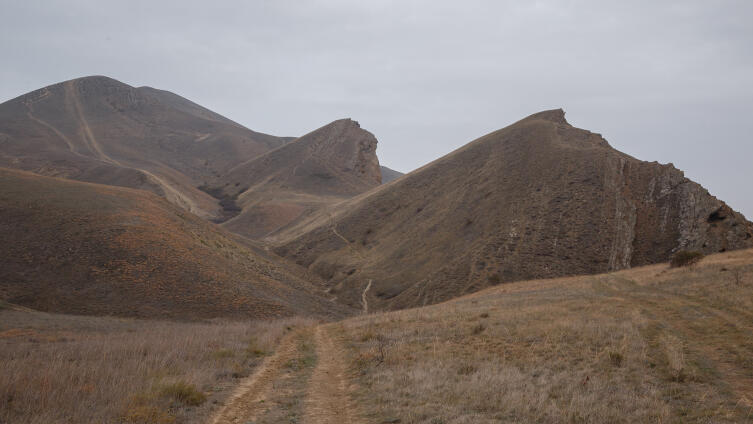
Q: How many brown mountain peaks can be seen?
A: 3